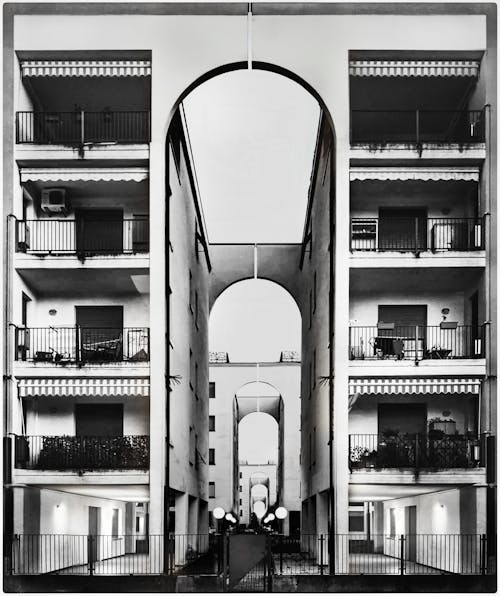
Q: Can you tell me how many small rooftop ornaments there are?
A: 2